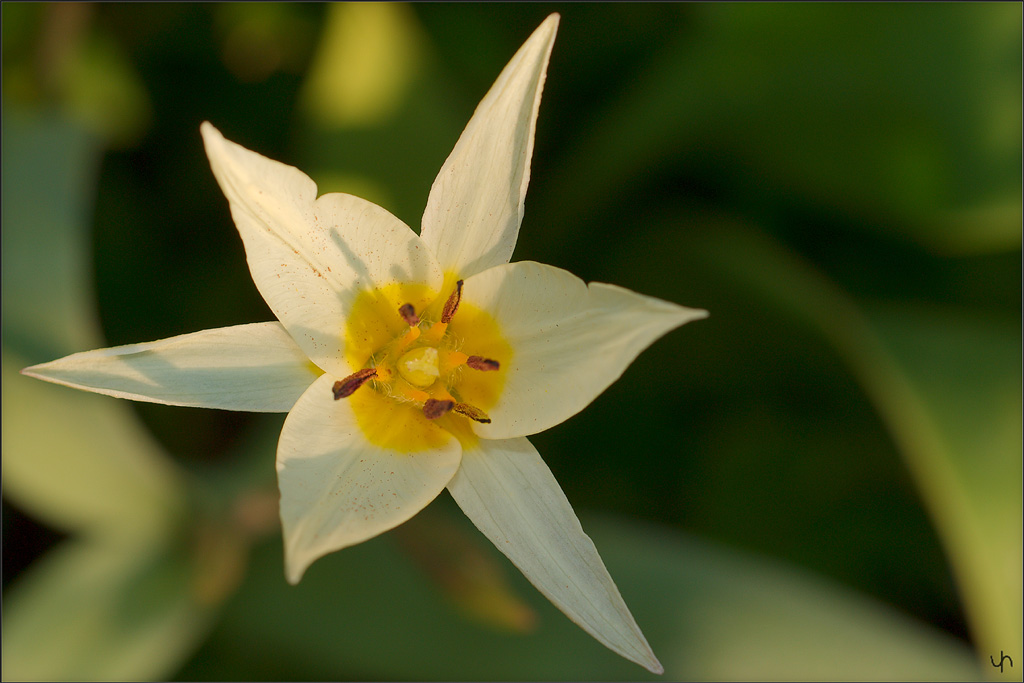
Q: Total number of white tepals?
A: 6